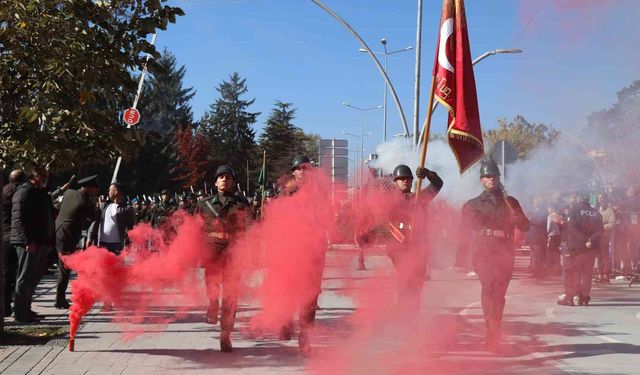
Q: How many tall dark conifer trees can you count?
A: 3